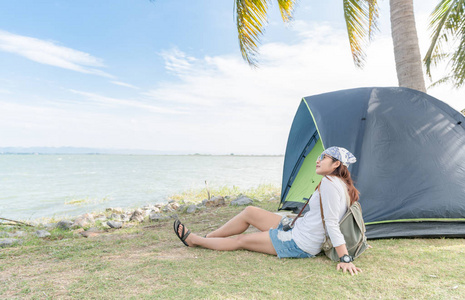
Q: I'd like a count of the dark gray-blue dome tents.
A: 1